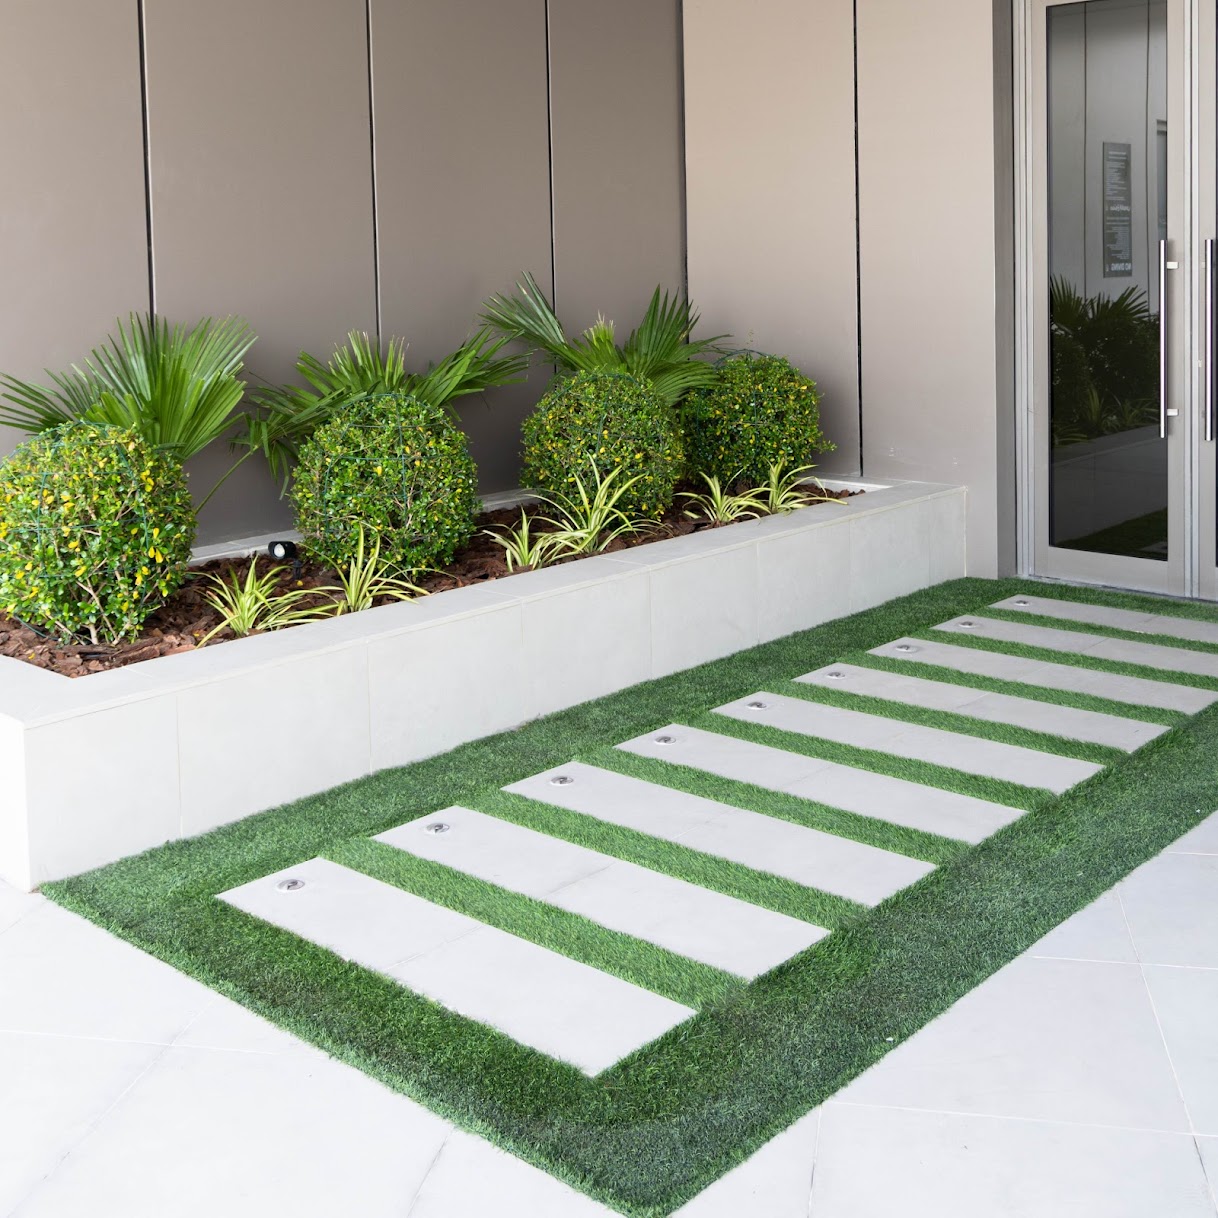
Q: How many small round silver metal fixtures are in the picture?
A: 9